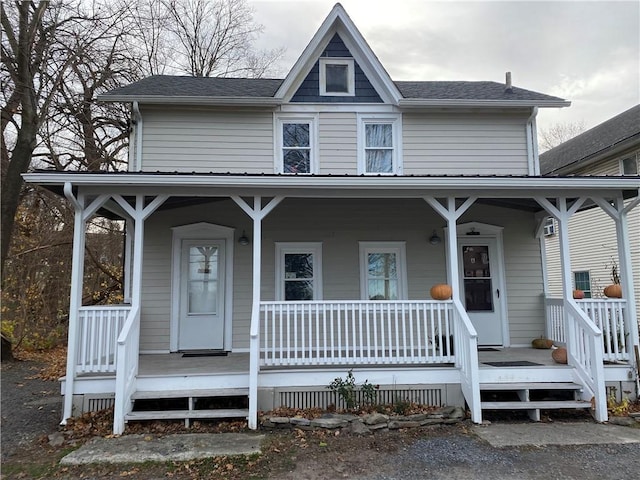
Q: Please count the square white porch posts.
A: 6